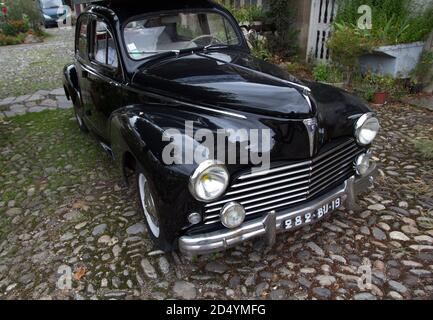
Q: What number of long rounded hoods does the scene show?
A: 1